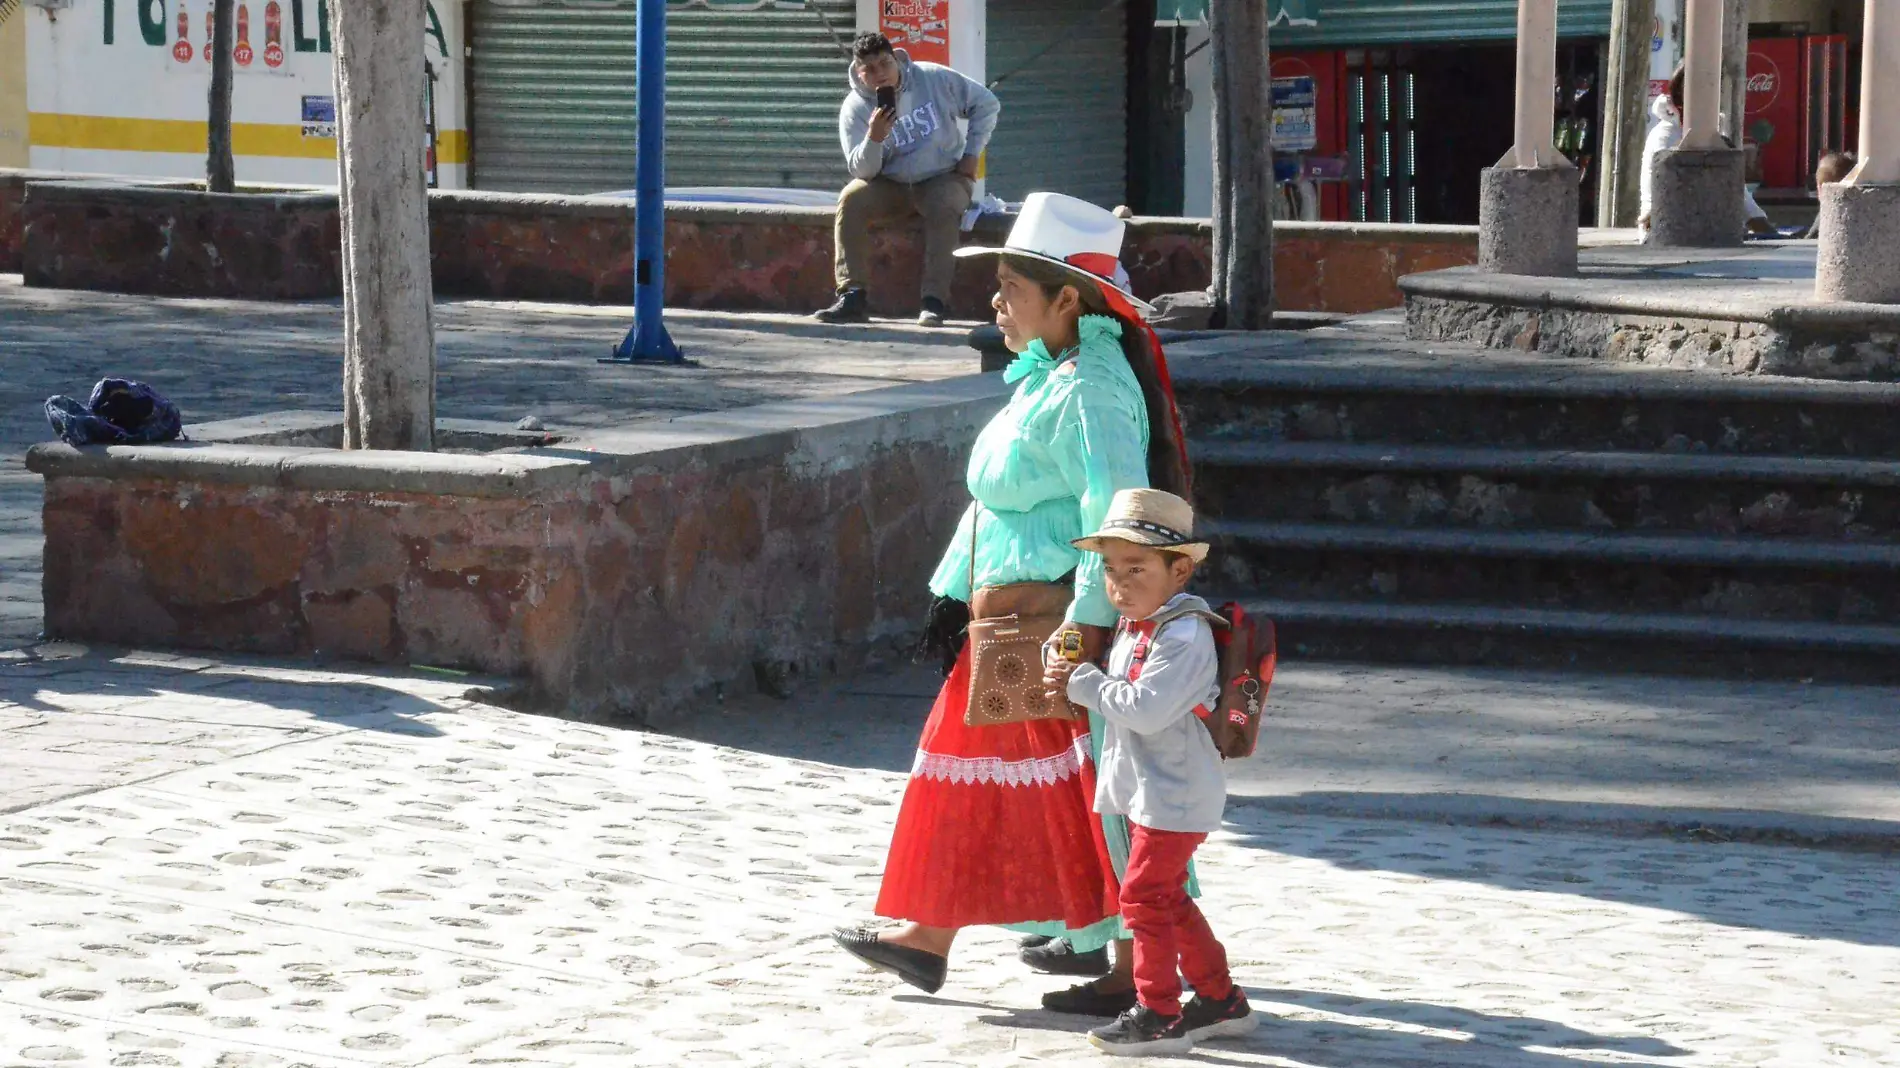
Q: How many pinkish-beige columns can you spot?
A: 3